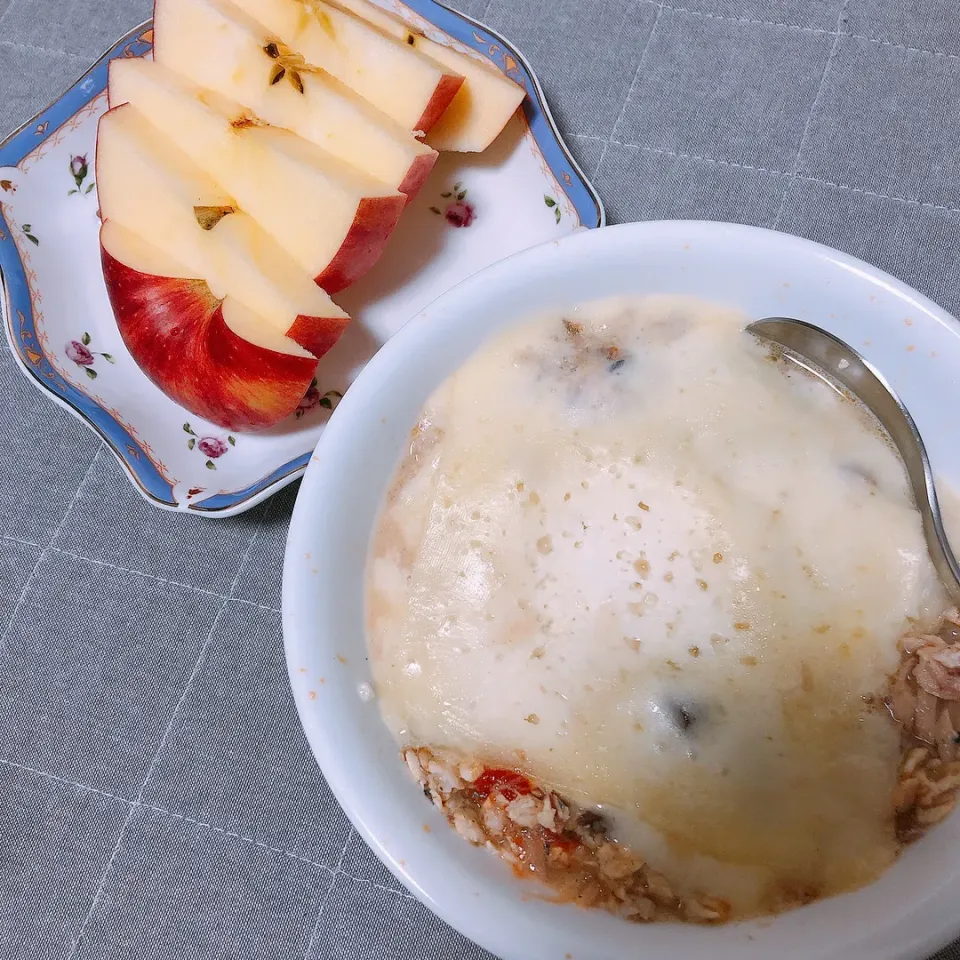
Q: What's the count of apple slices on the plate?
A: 6